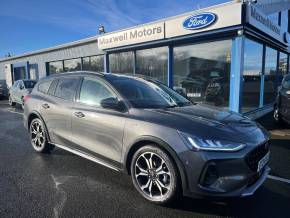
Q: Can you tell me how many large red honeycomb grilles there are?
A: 0